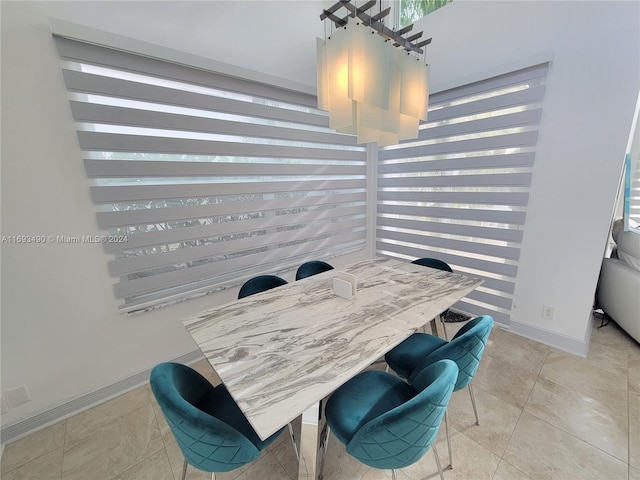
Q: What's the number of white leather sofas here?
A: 1